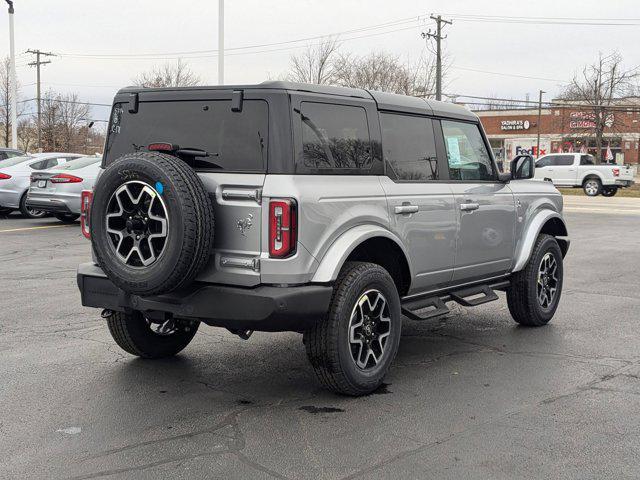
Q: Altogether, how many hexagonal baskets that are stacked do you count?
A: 0